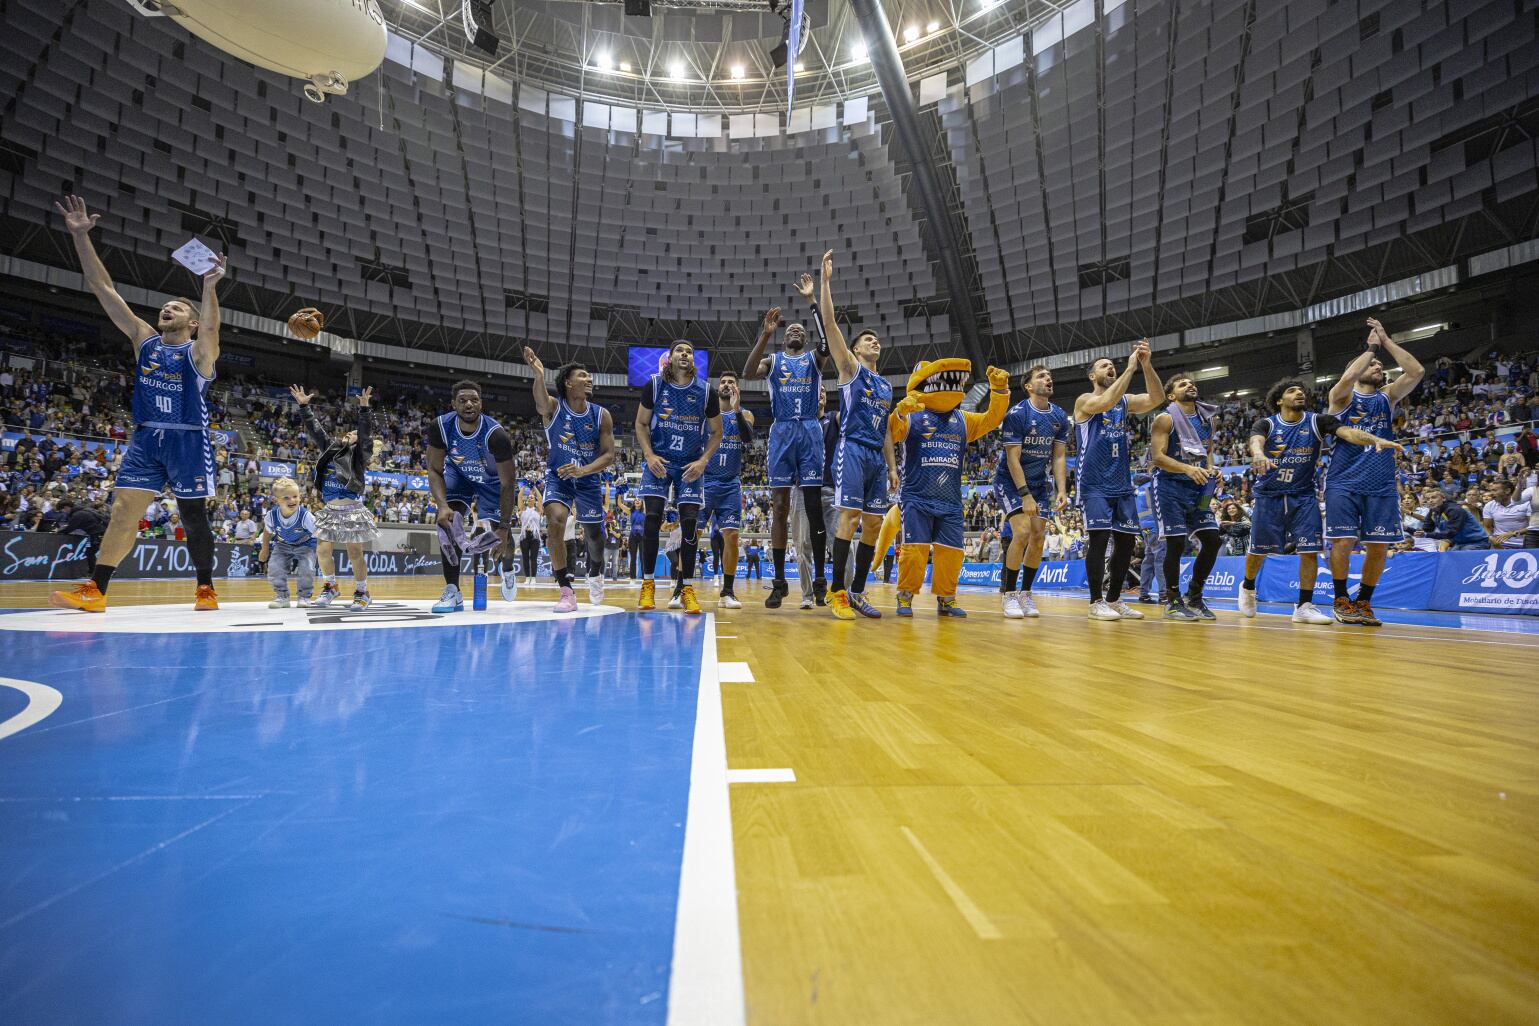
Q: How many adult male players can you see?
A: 12